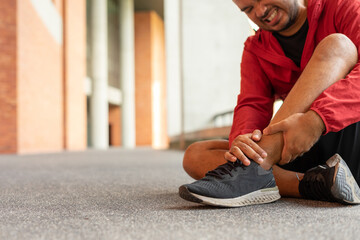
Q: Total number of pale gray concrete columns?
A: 2